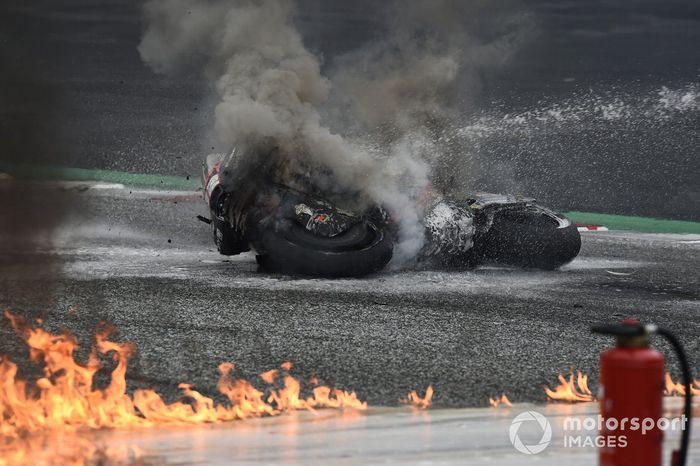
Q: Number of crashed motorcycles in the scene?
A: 2